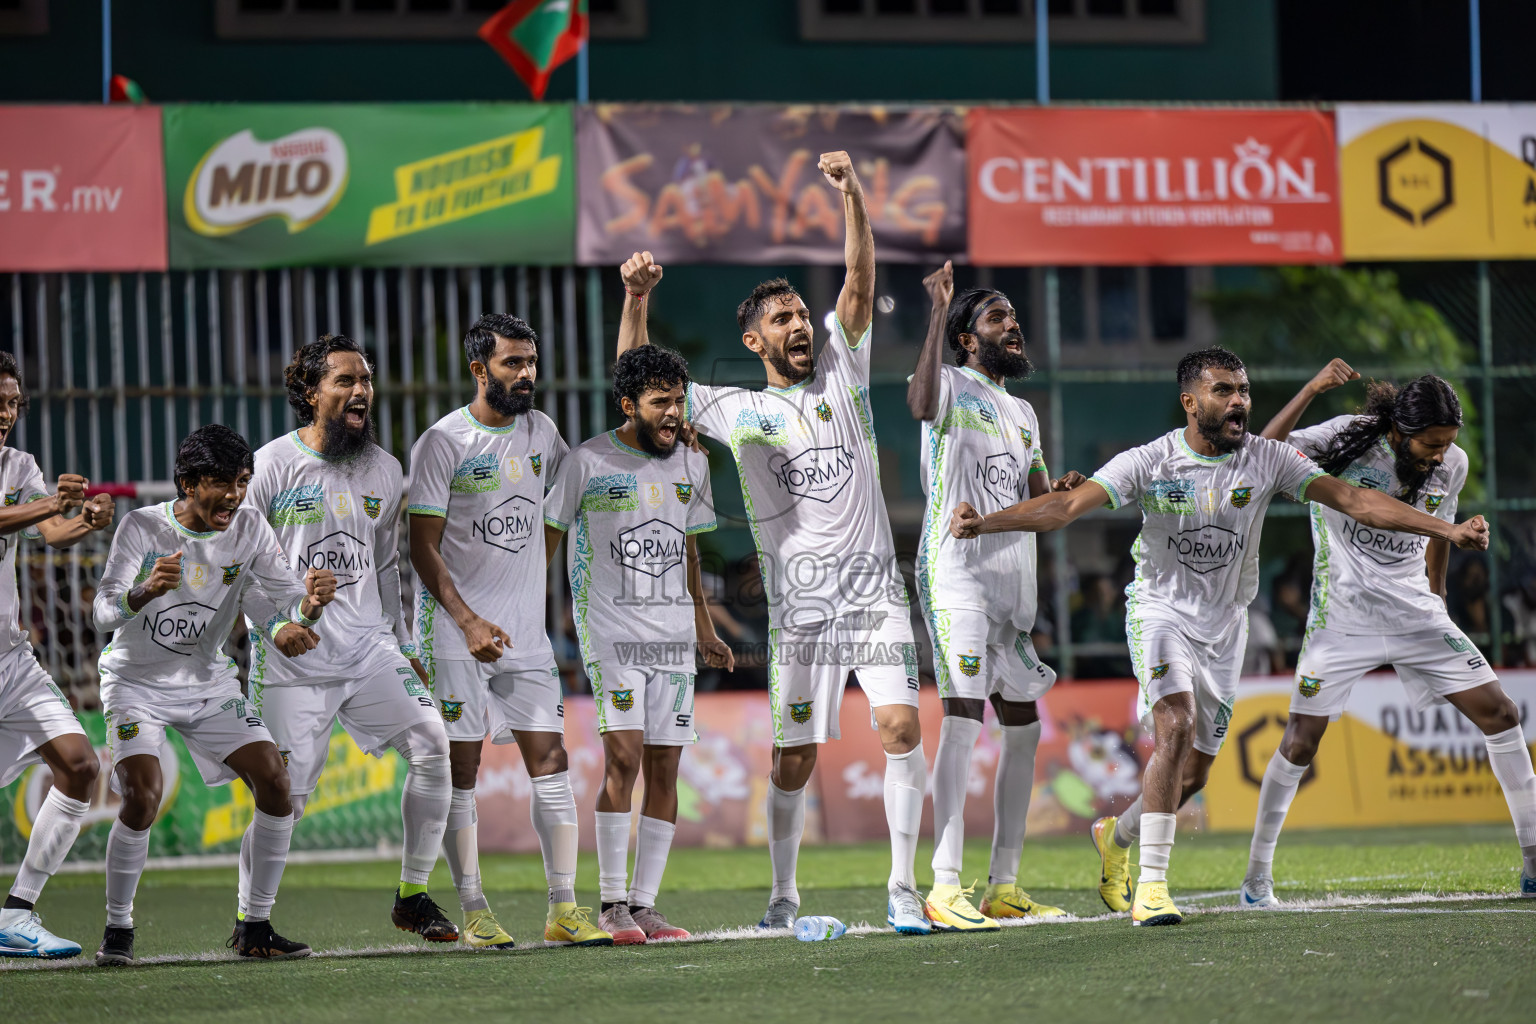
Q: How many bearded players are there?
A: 7